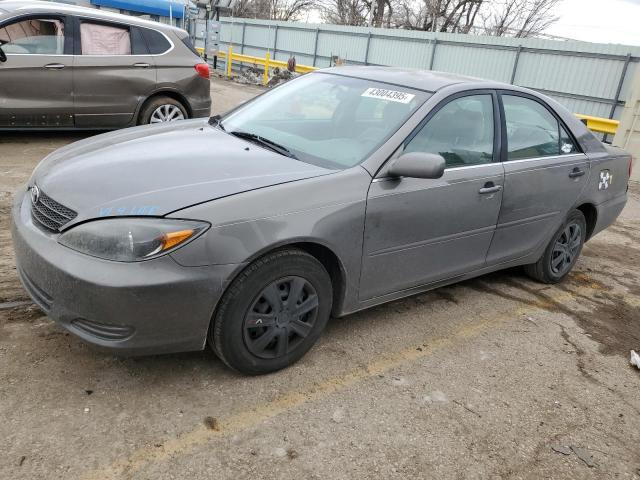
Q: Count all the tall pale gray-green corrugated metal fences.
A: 1